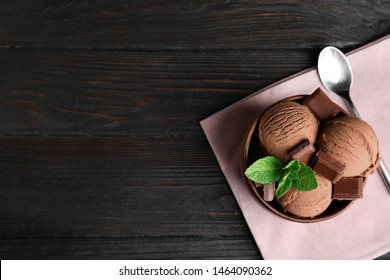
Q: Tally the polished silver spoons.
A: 1